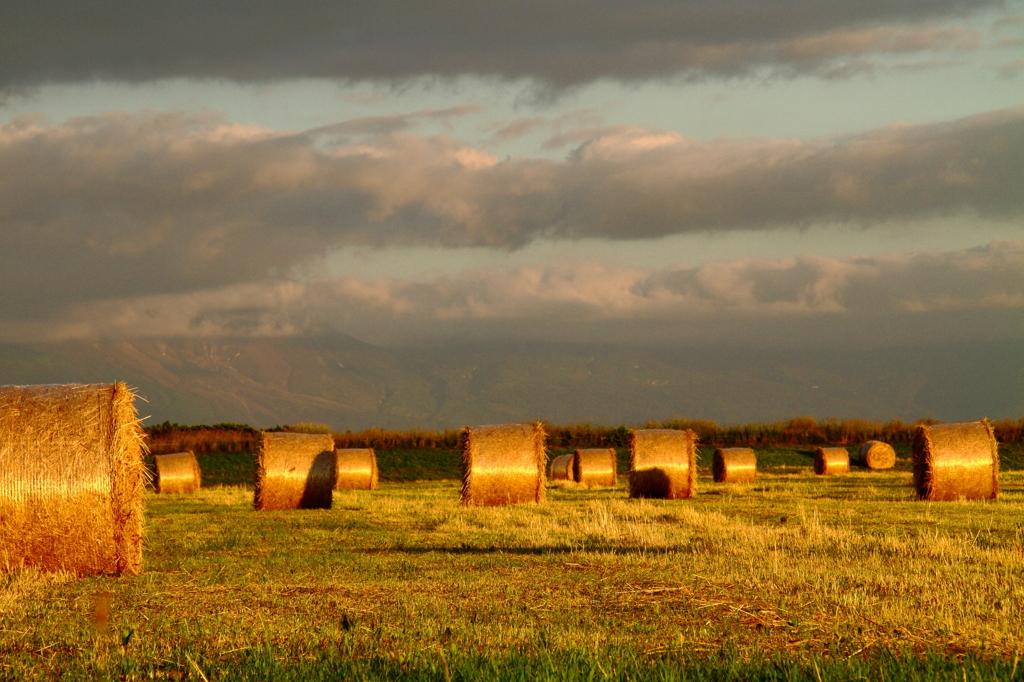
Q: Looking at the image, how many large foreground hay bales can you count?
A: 5